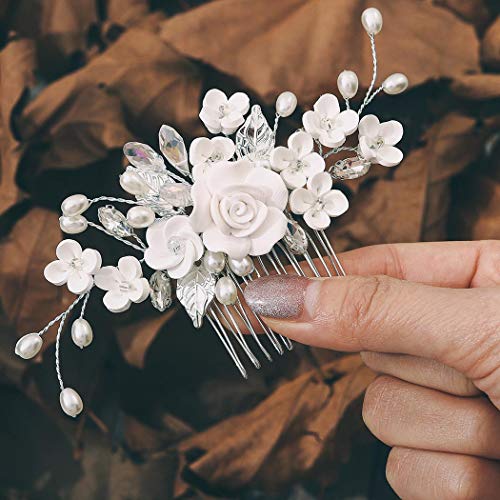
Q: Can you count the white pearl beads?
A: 14